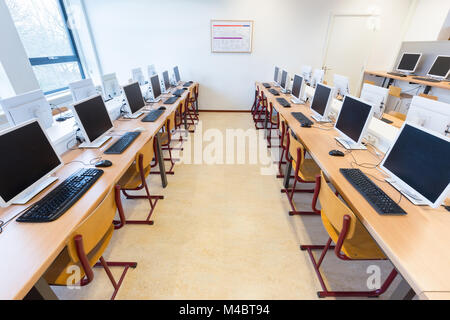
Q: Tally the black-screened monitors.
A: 14